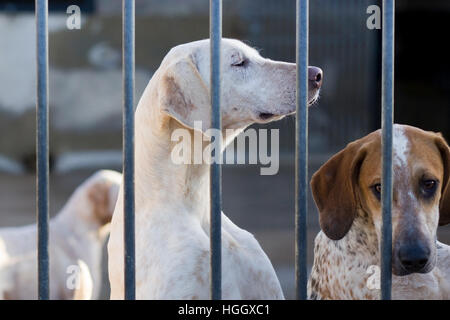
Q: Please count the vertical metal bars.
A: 5